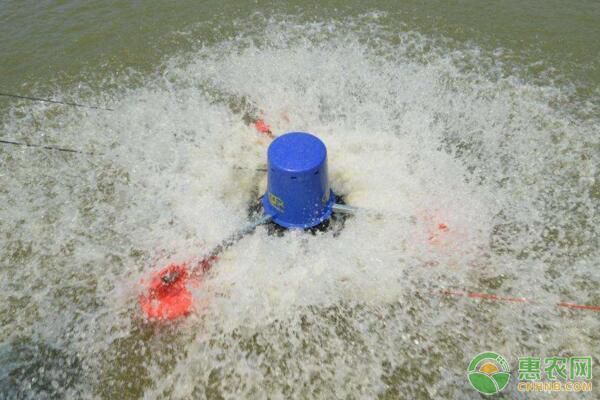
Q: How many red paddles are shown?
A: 3